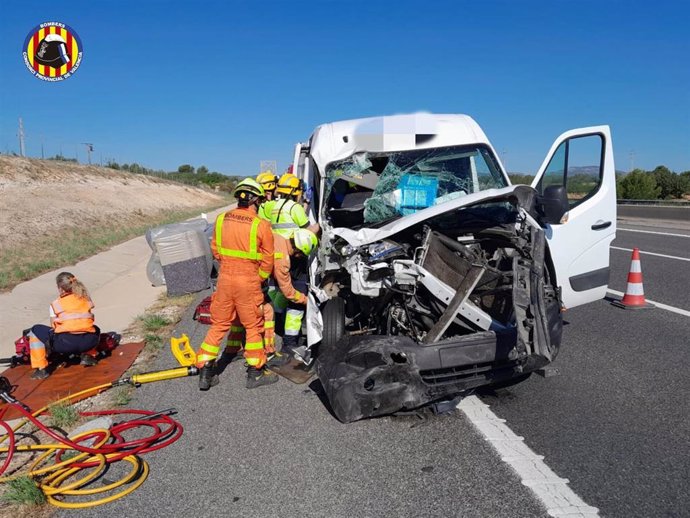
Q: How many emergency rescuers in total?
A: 5